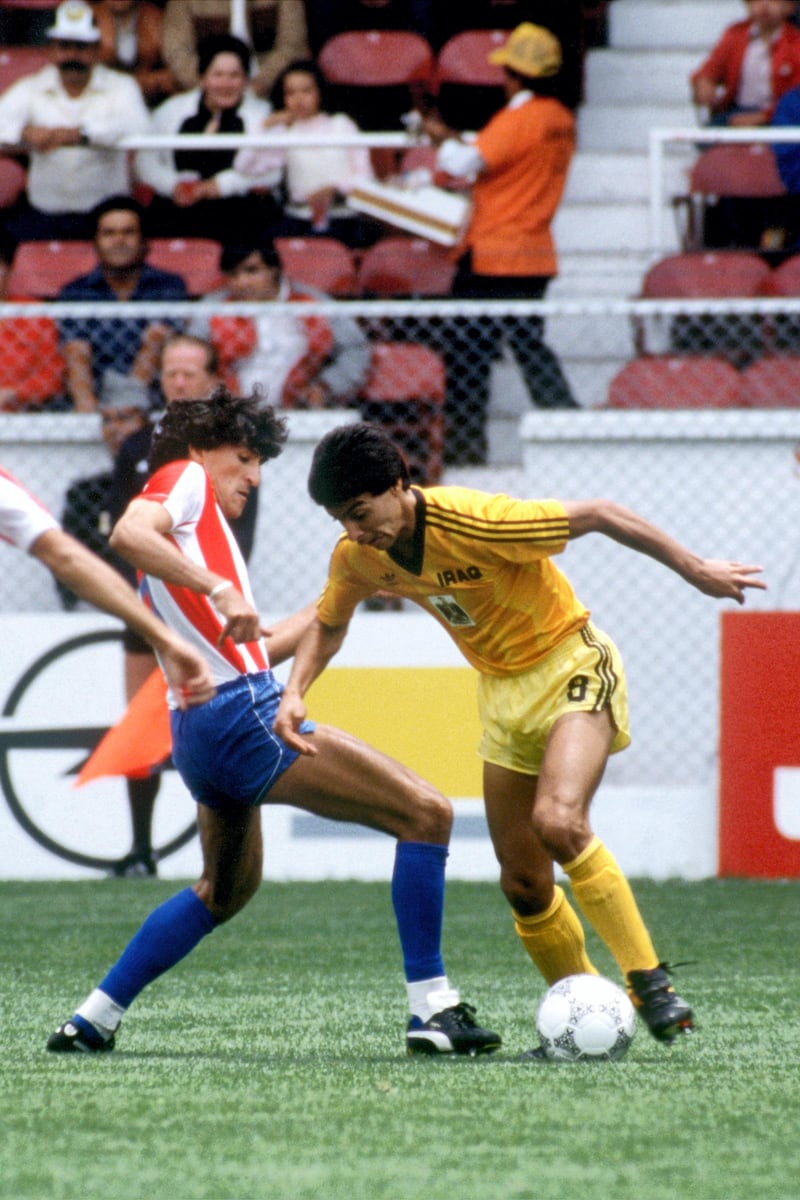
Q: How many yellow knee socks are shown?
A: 2